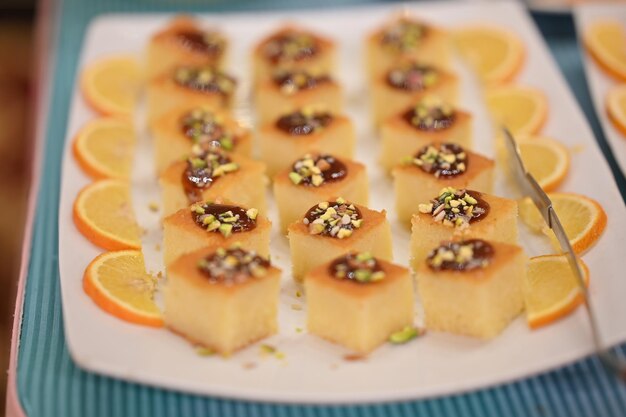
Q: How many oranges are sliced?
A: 11